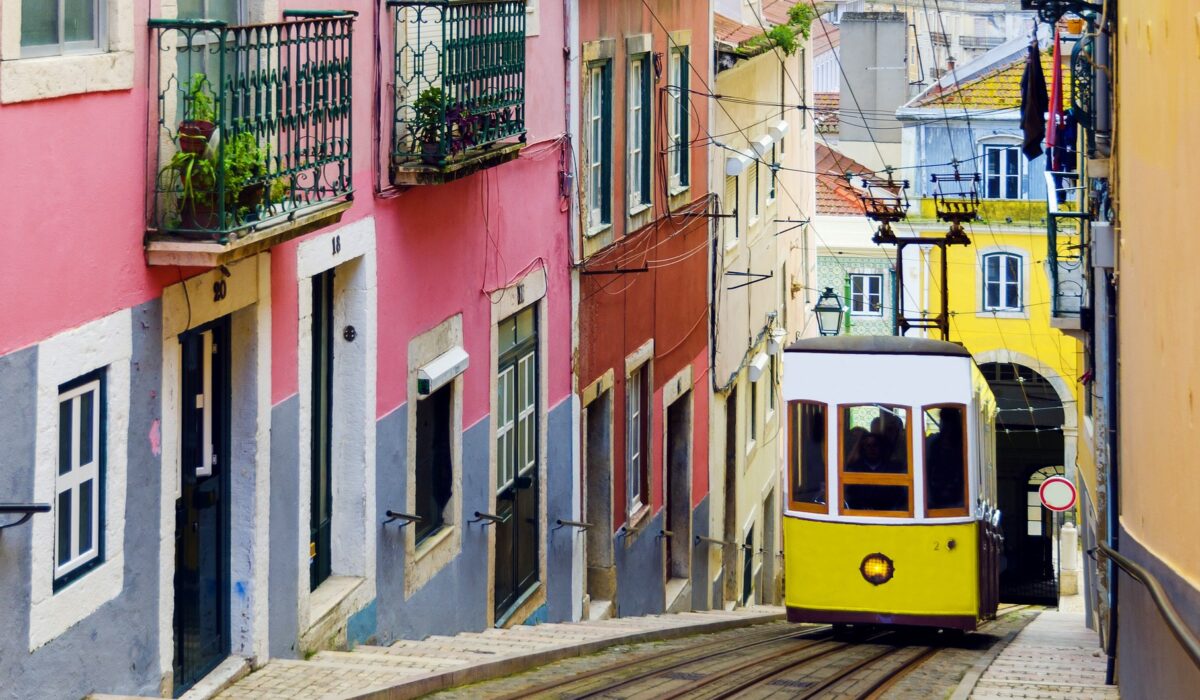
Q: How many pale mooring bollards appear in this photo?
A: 1